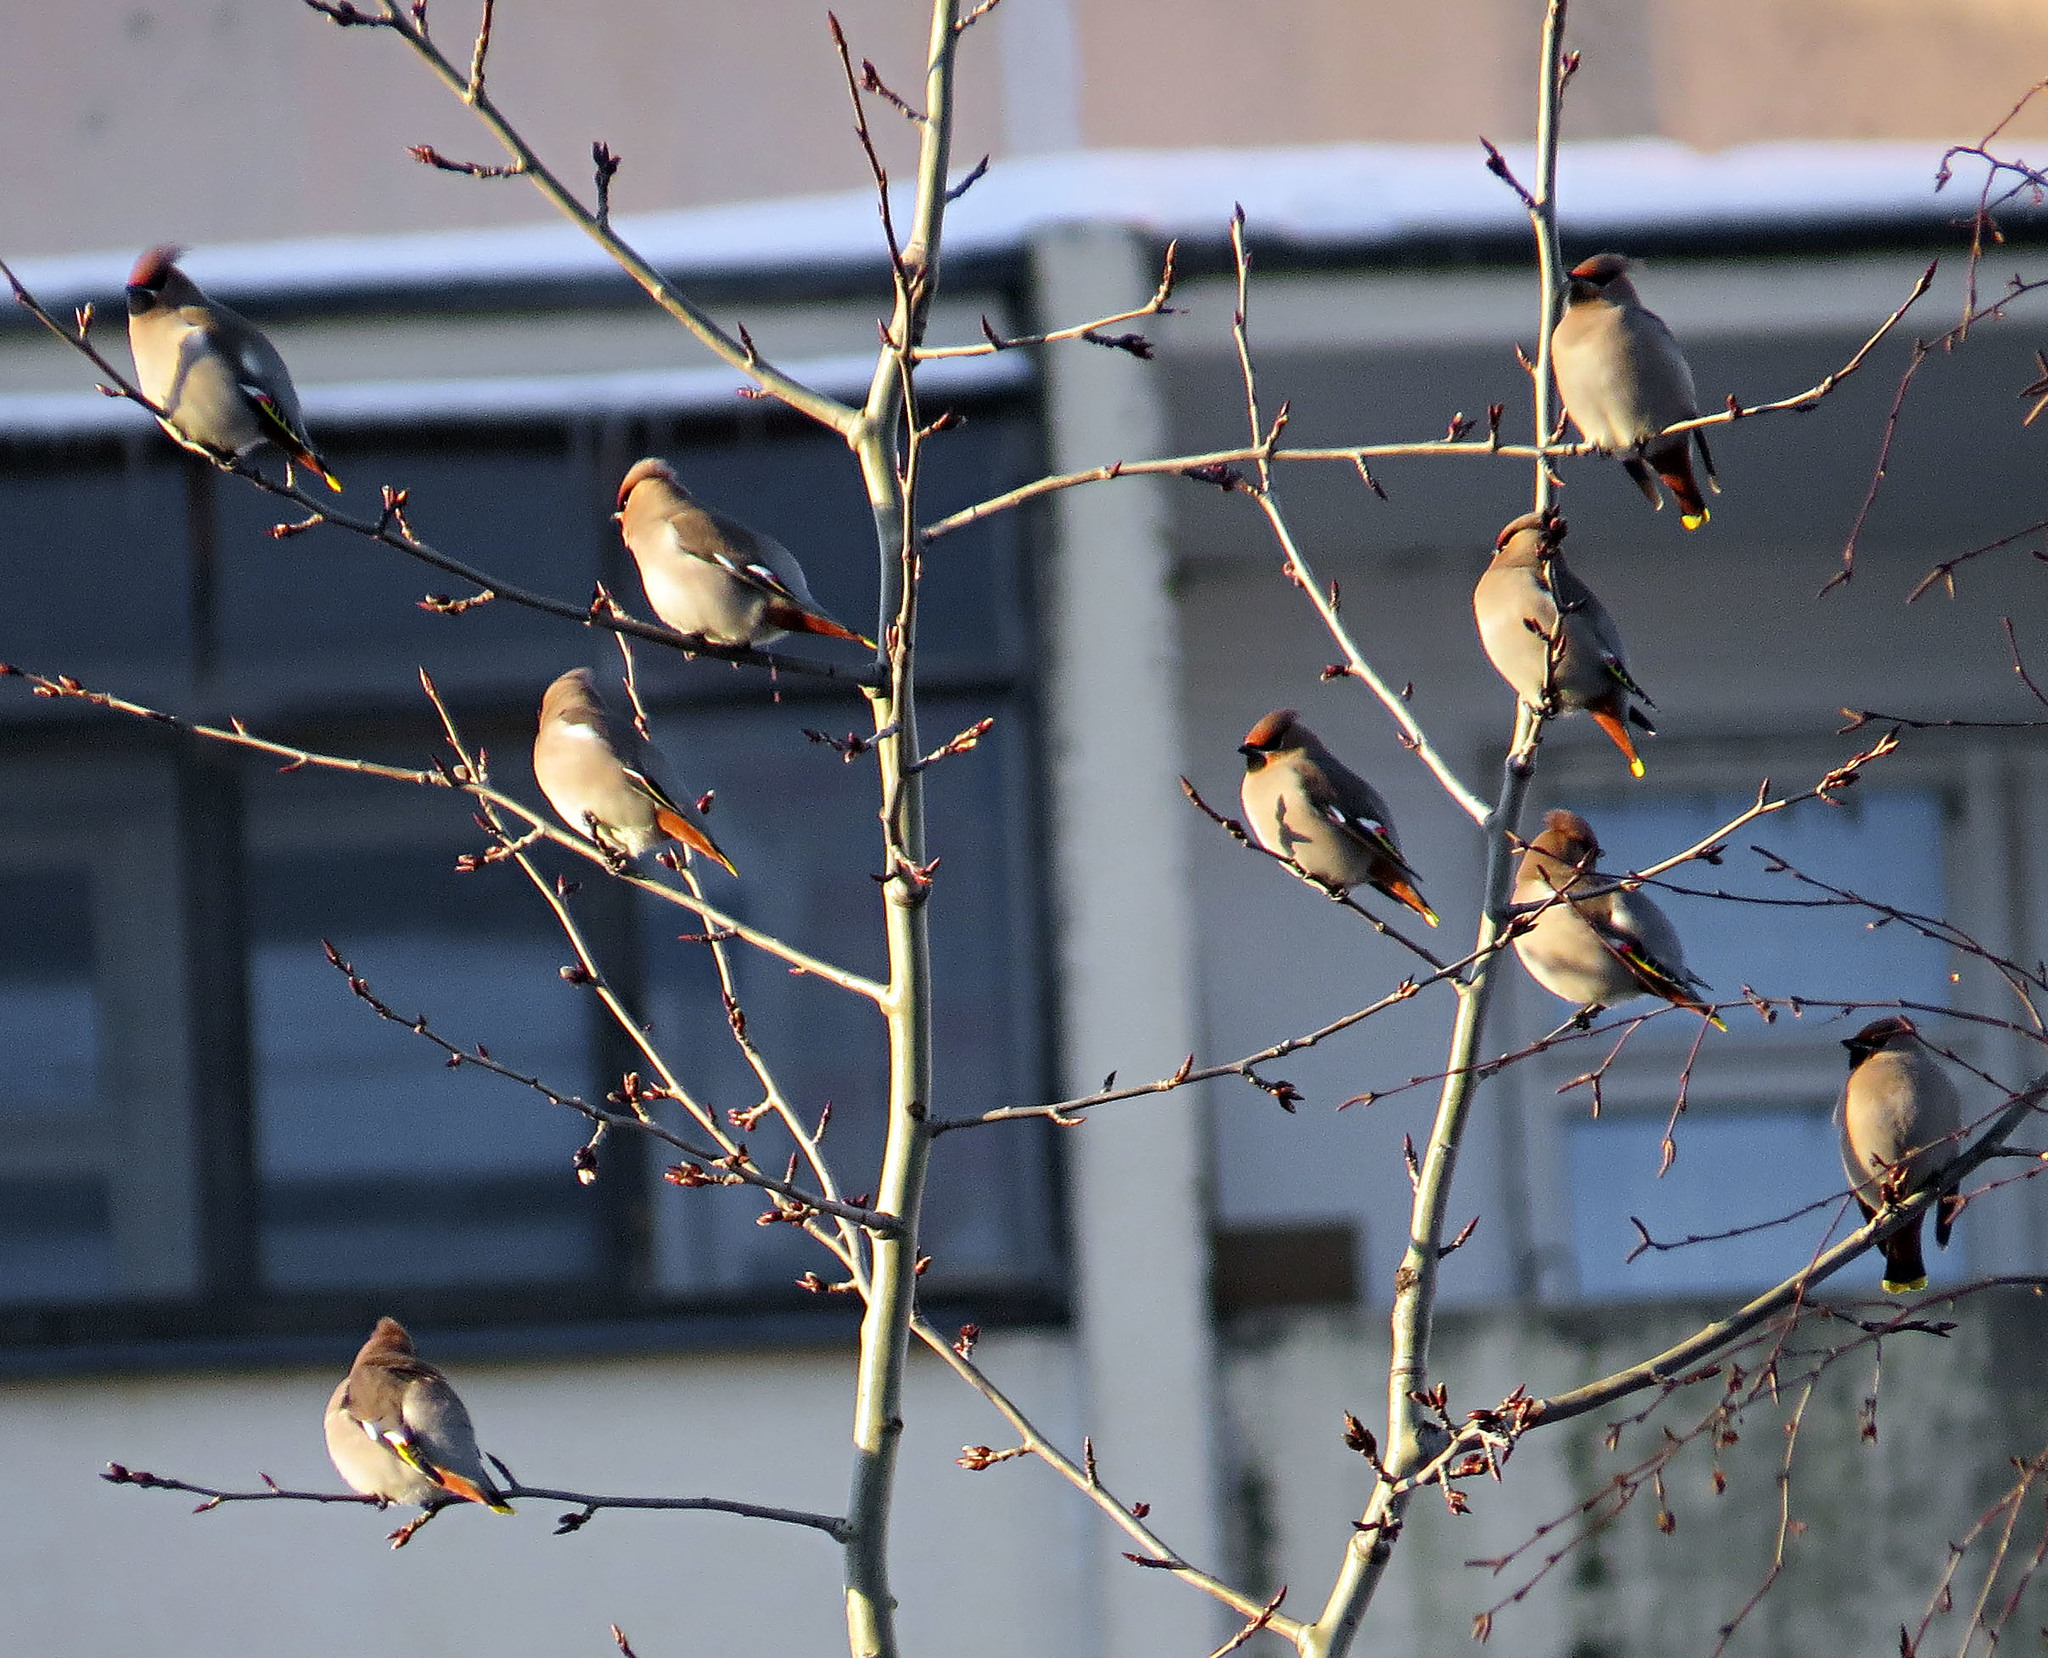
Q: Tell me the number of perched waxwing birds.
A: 9